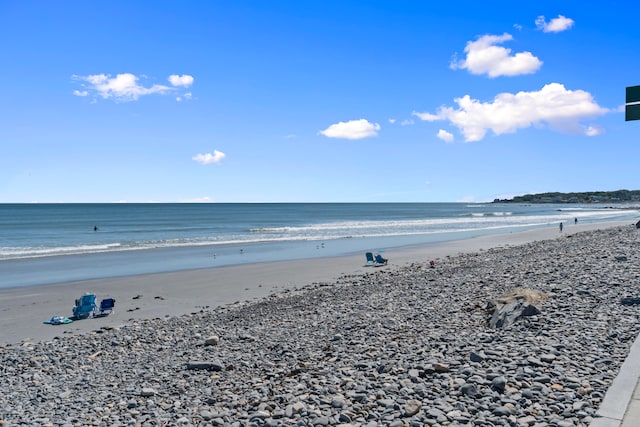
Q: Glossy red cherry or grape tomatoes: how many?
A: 0